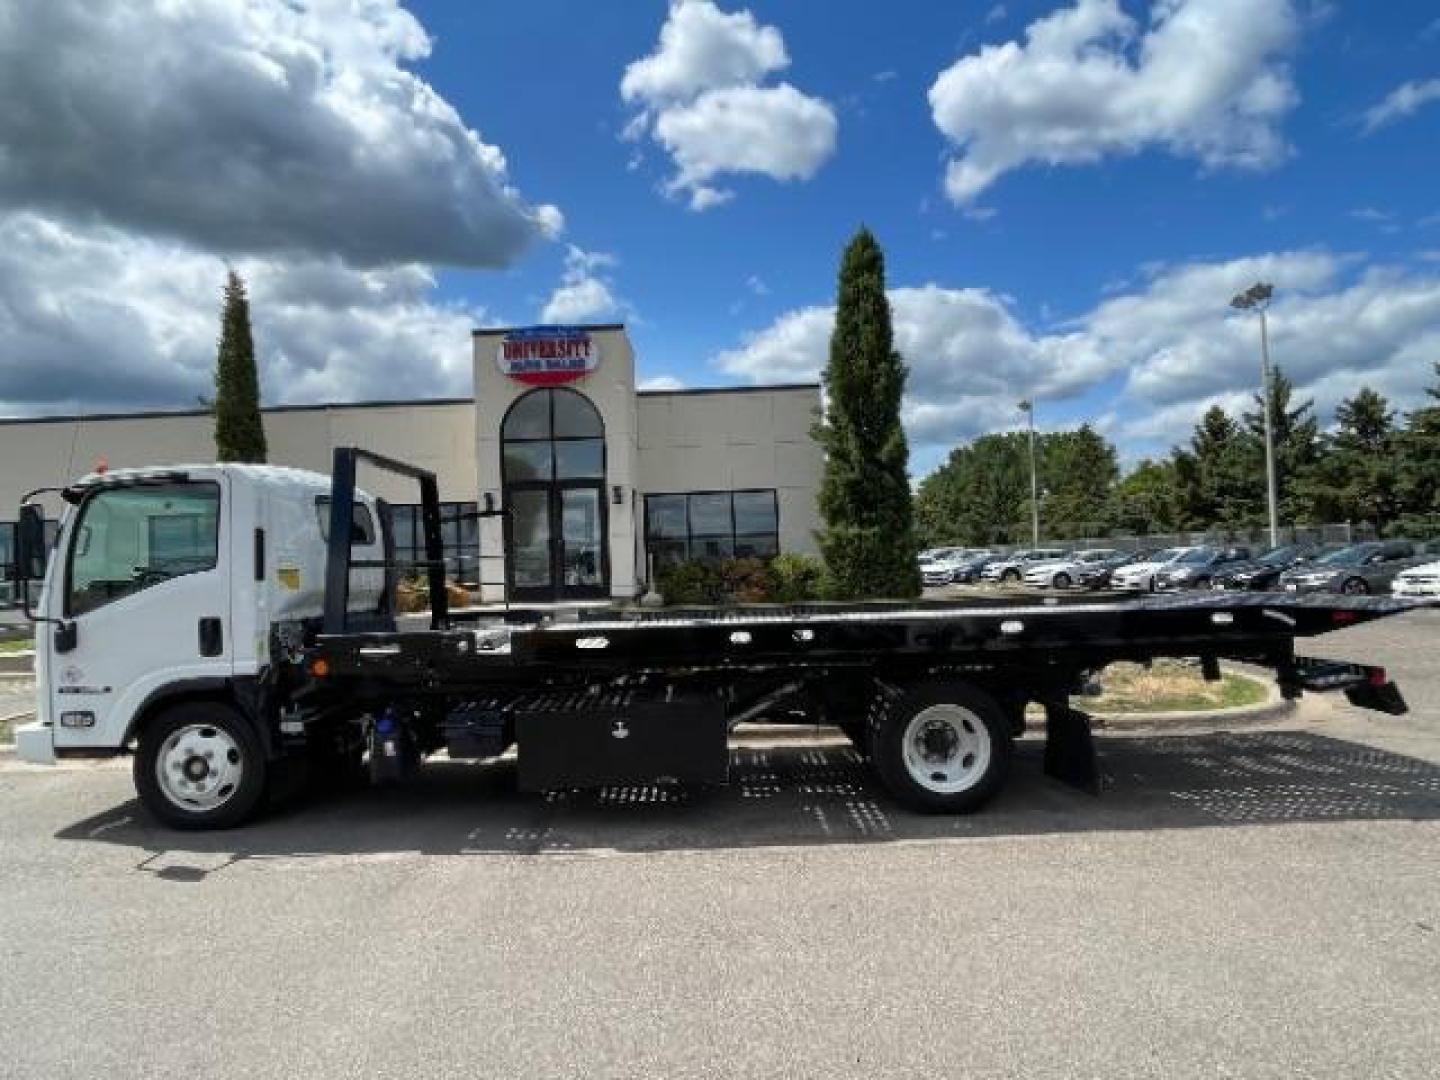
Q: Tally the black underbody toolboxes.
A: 1